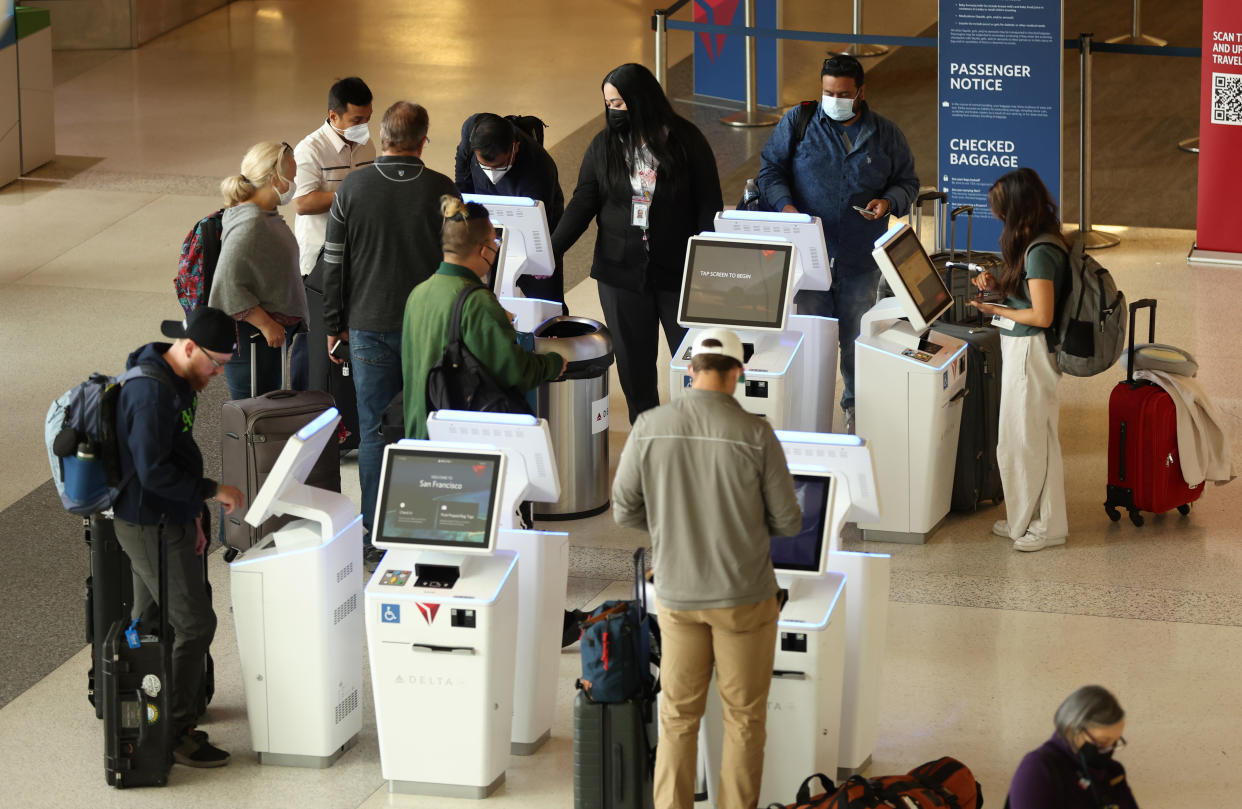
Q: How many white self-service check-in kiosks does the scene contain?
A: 10